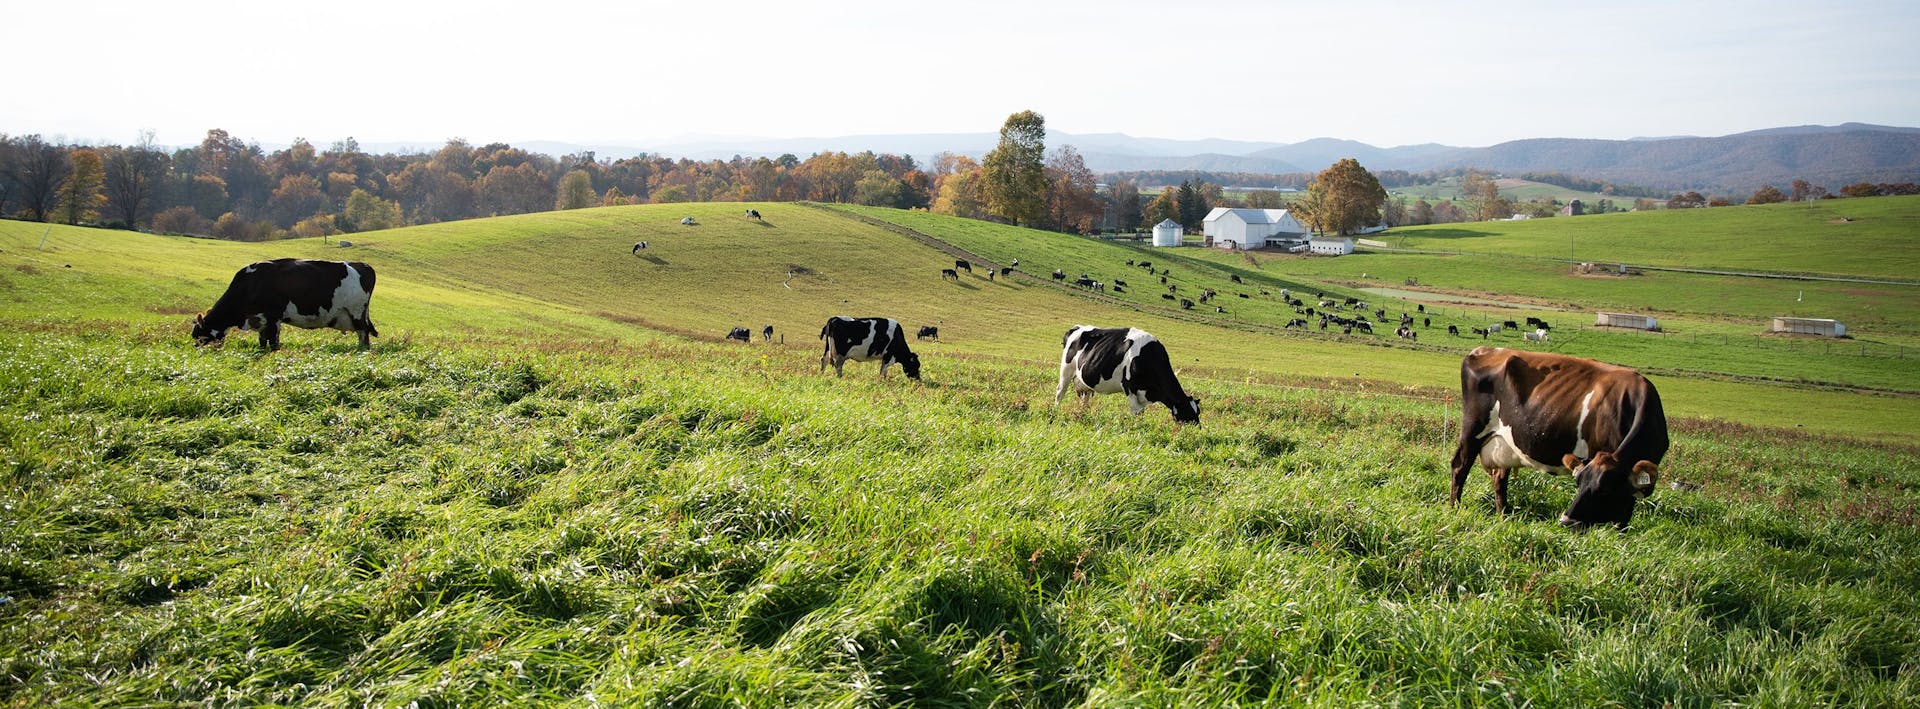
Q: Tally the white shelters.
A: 2